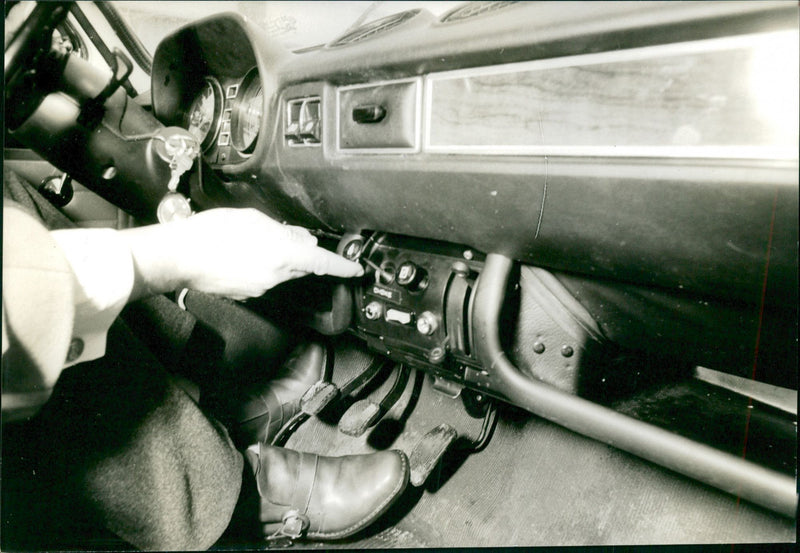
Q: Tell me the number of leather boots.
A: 2